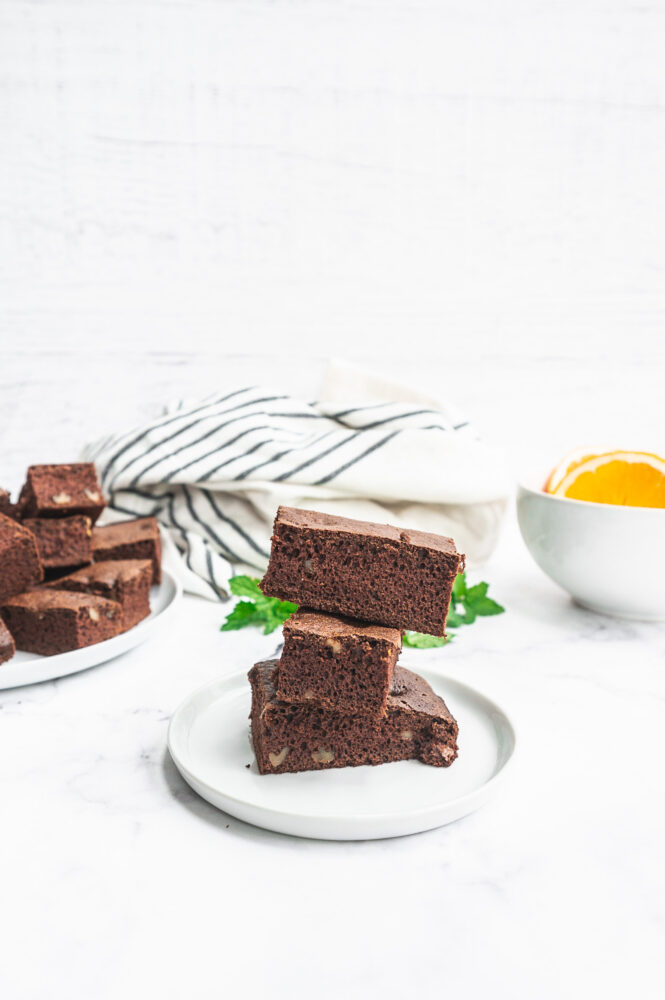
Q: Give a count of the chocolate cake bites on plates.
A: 11